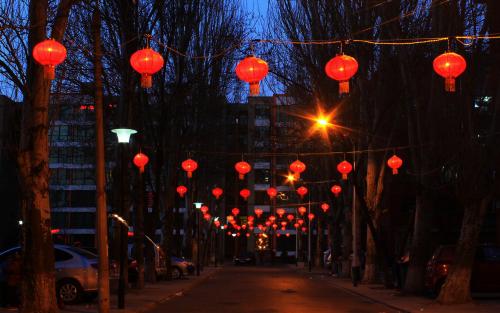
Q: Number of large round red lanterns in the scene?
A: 5